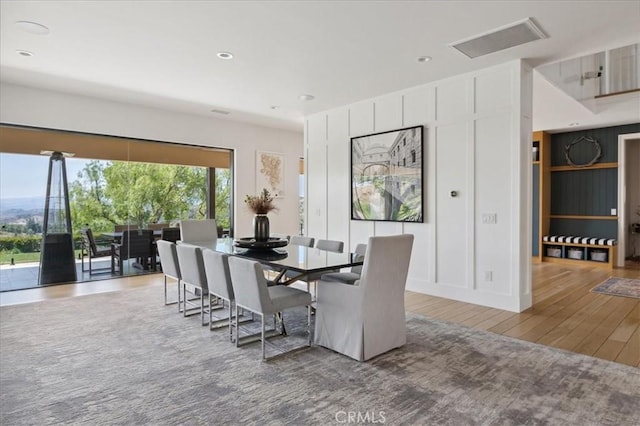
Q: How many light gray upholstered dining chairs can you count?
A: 10